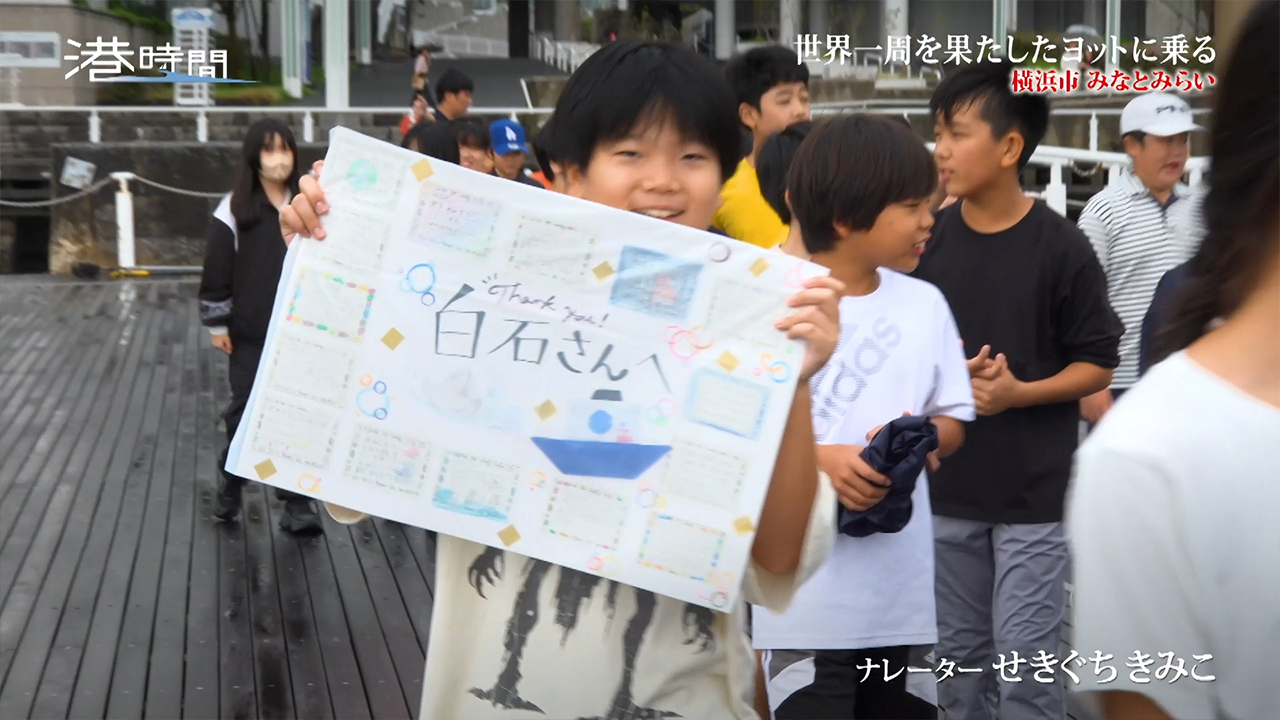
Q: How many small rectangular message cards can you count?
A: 15